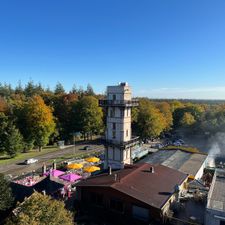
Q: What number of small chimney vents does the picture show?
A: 3